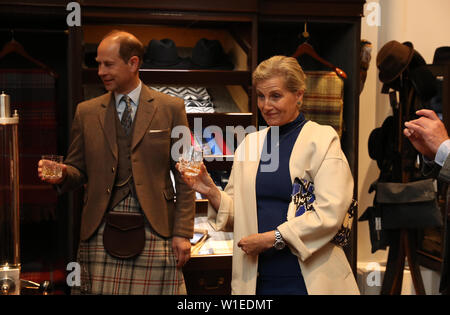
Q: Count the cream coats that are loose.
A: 1